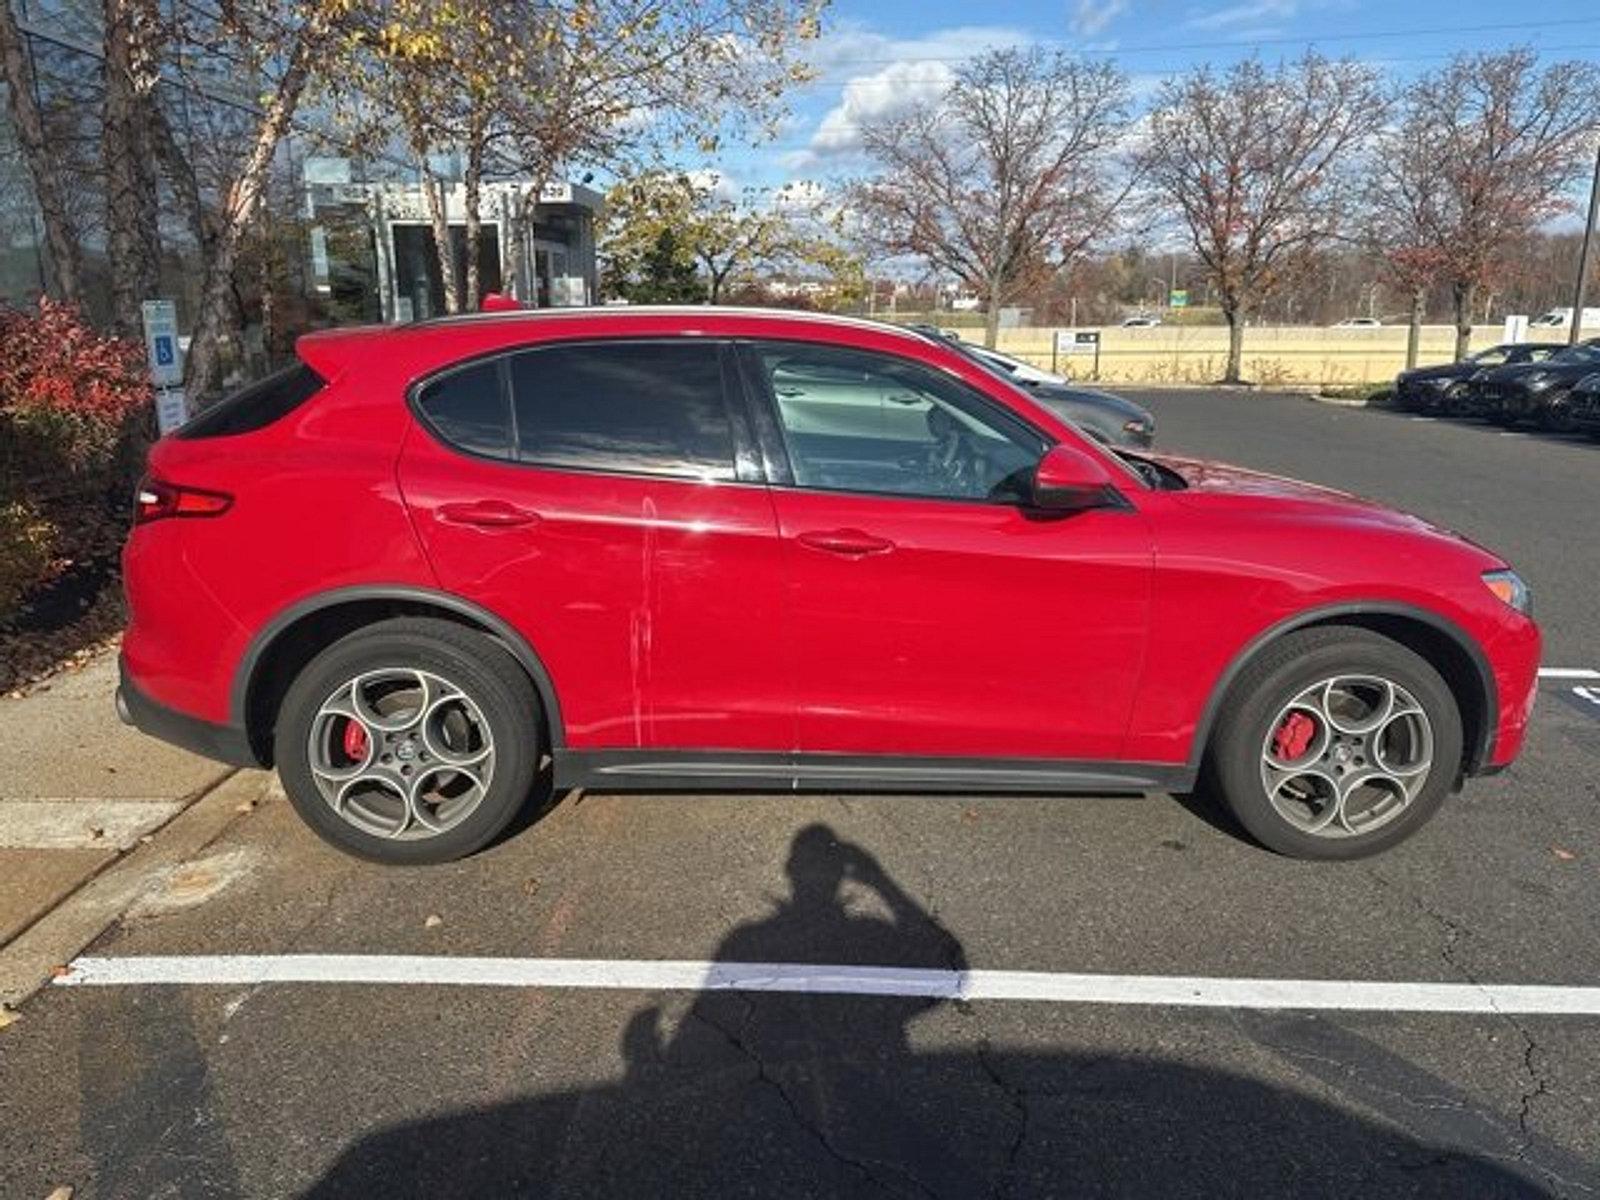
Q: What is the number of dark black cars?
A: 3